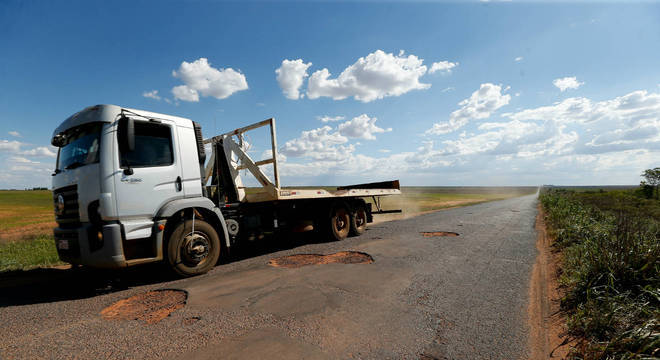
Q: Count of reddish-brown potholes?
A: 3